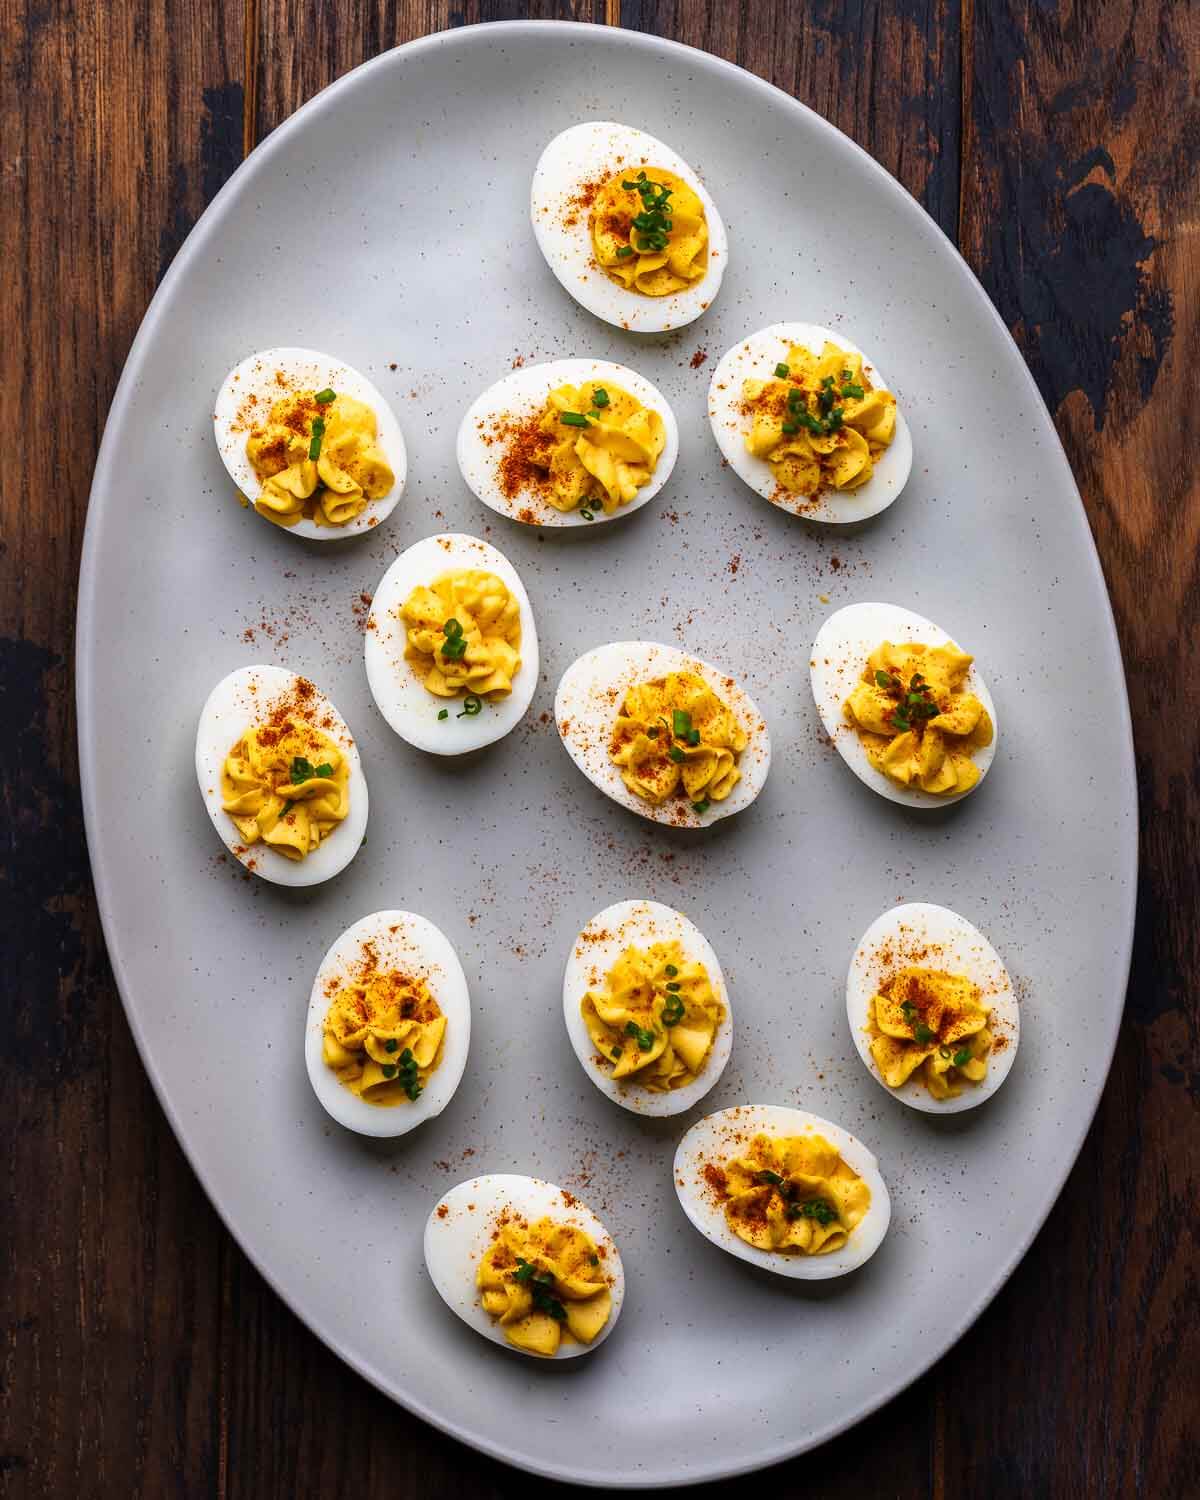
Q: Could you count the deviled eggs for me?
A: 13